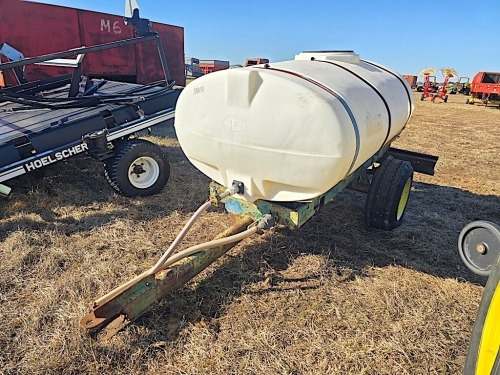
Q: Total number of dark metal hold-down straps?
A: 3